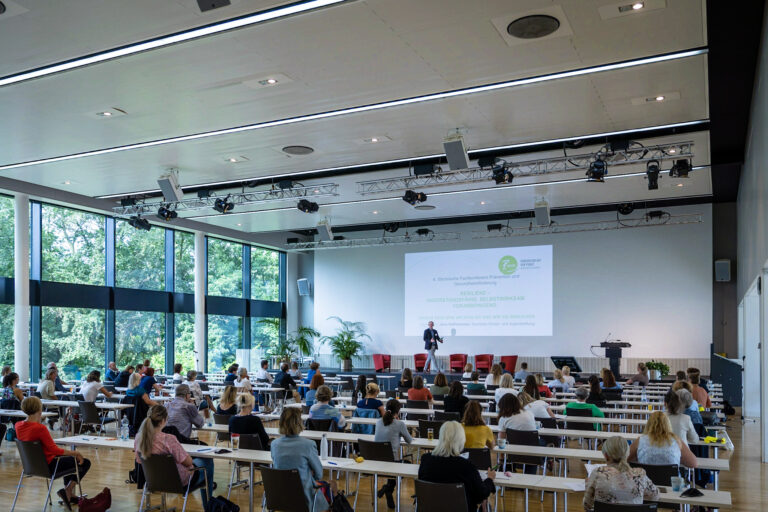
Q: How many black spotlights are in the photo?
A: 9